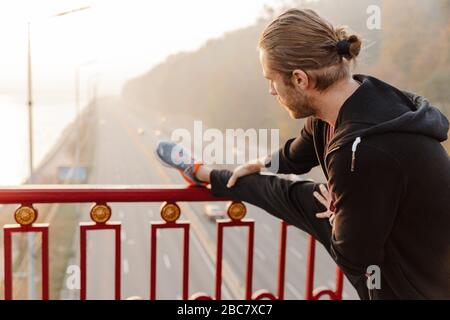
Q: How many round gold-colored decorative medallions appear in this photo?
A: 4